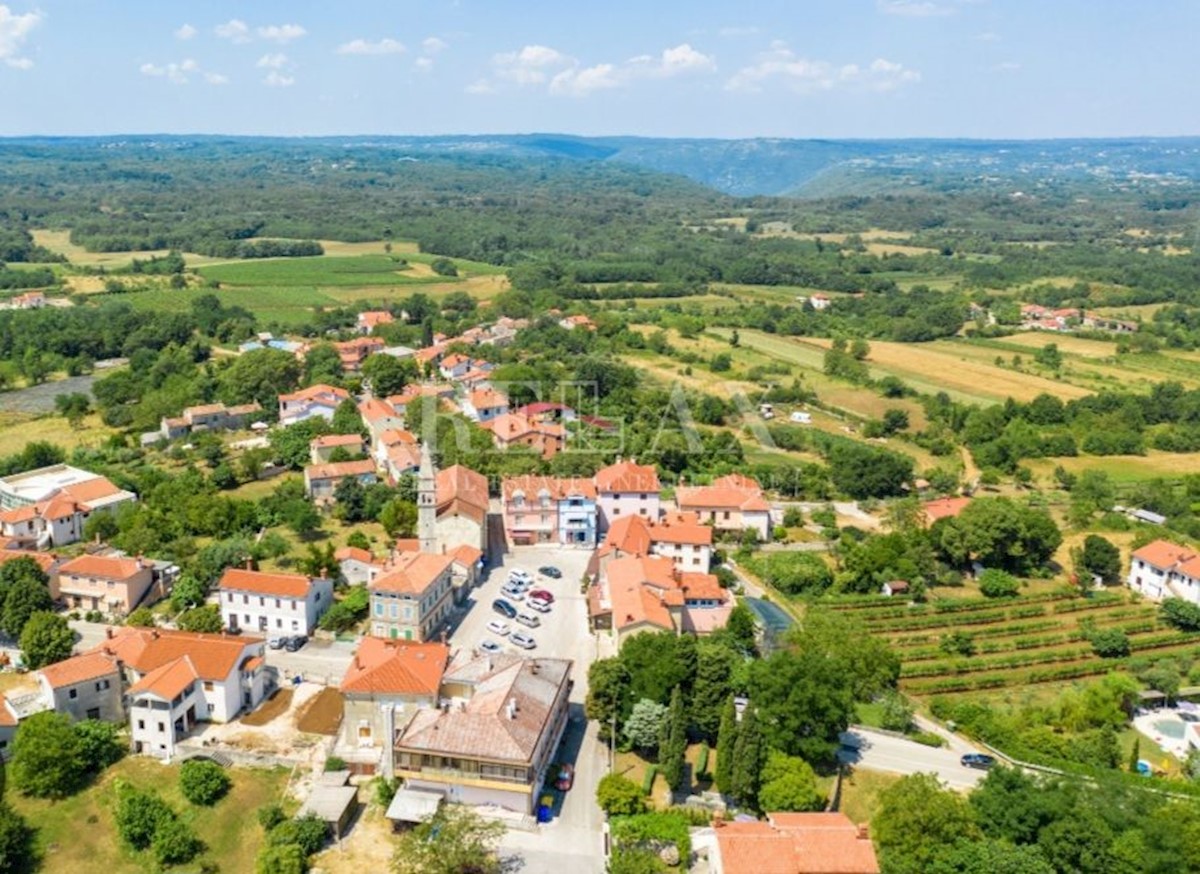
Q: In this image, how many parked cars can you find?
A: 14